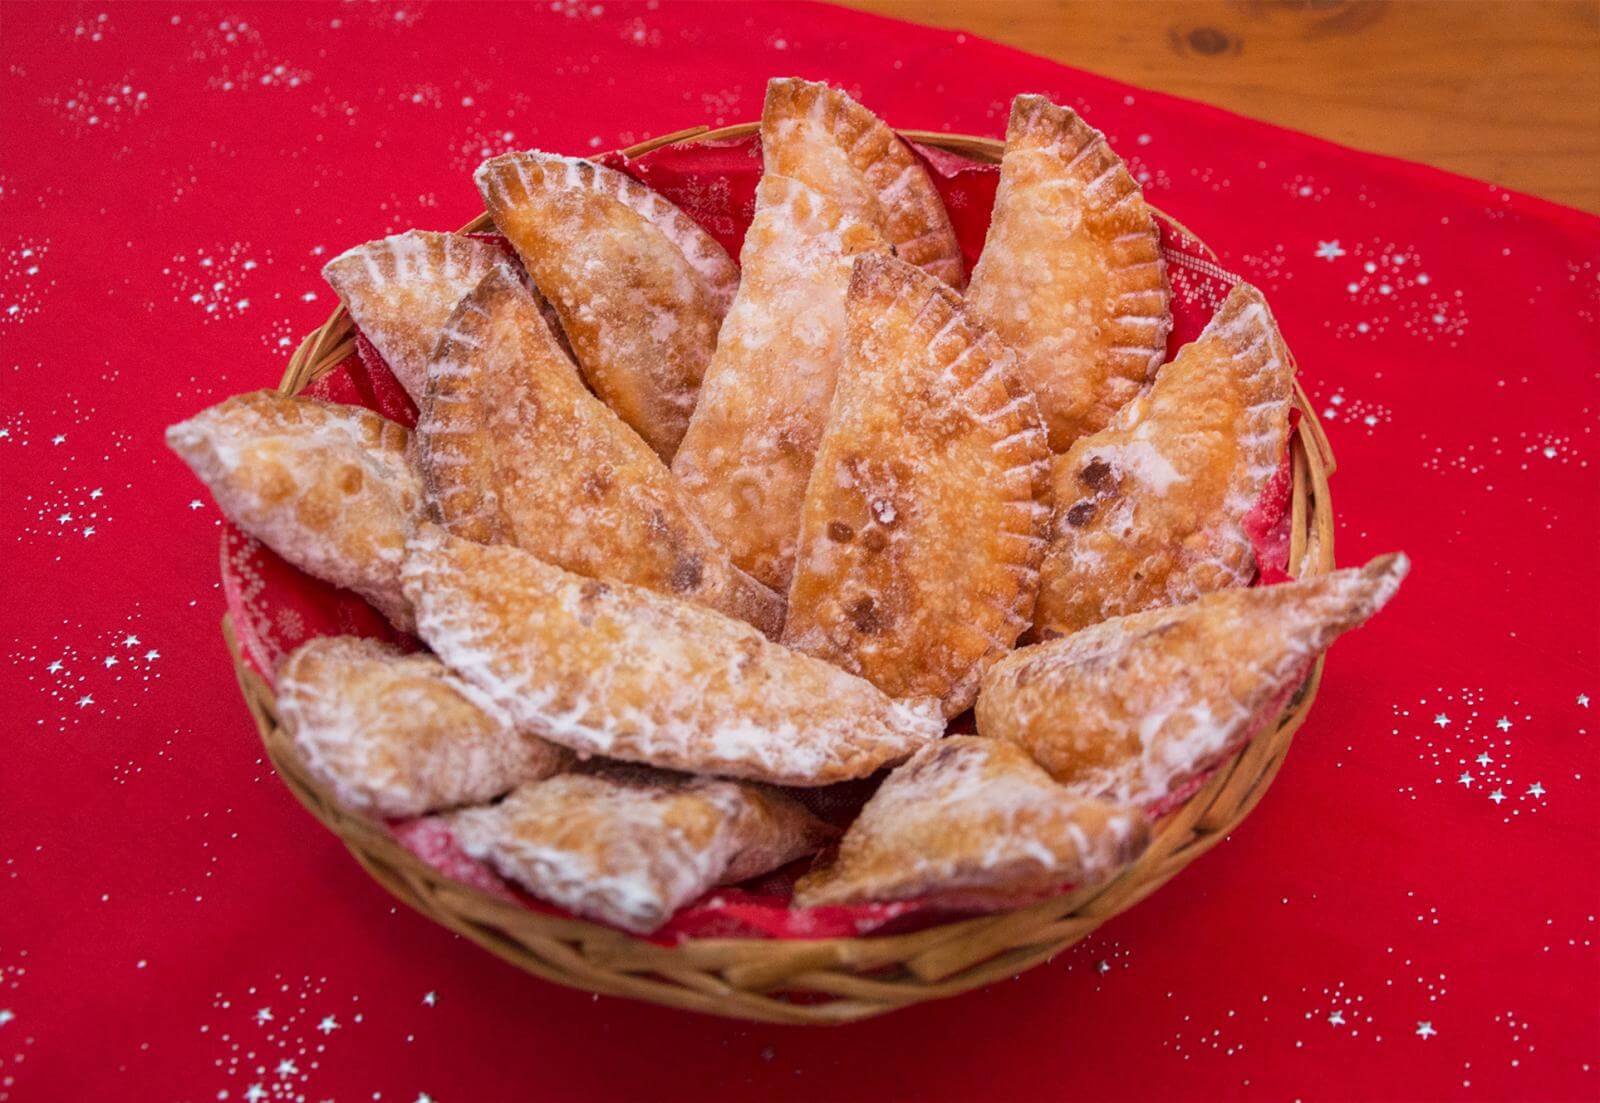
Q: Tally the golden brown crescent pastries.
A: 14